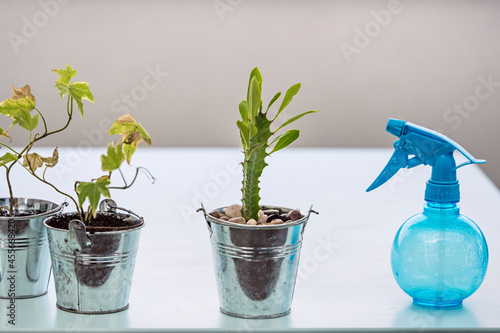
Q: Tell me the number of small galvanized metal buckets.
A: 3